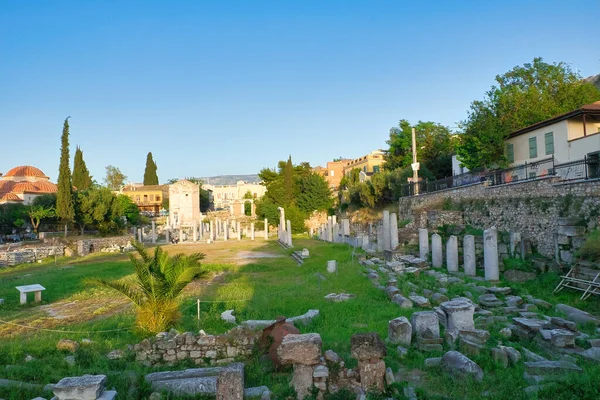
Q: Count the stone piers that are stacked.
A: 2